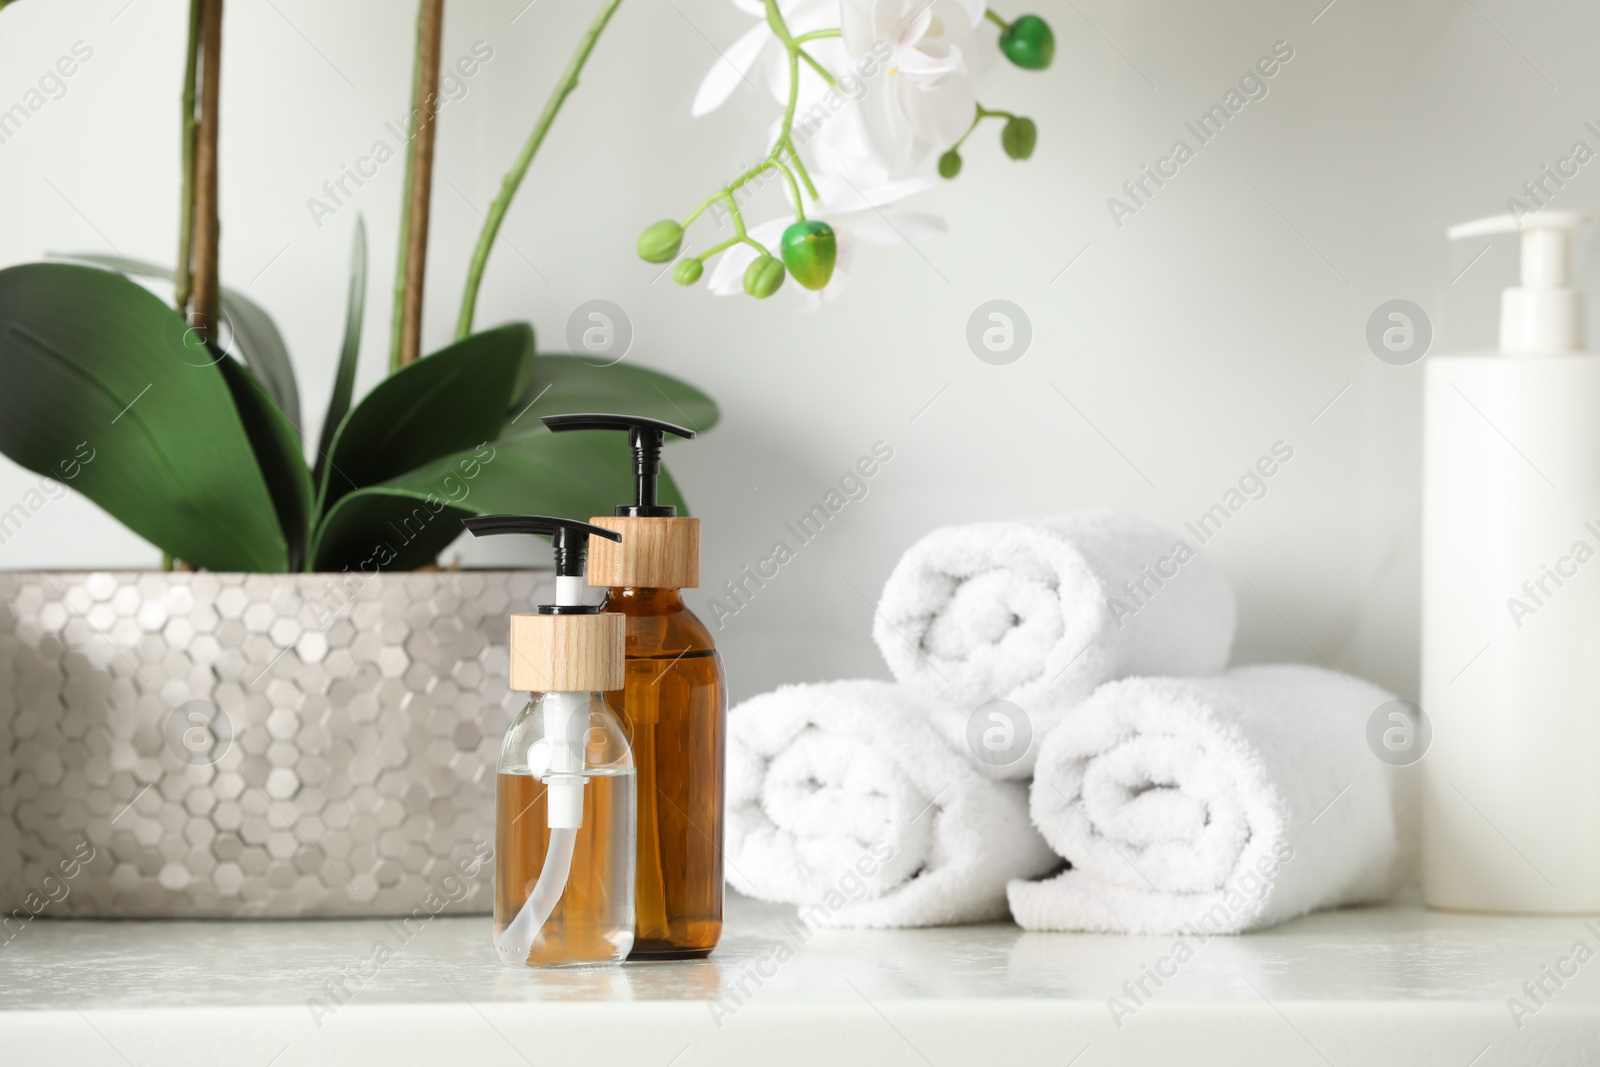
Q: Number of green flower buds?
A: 7